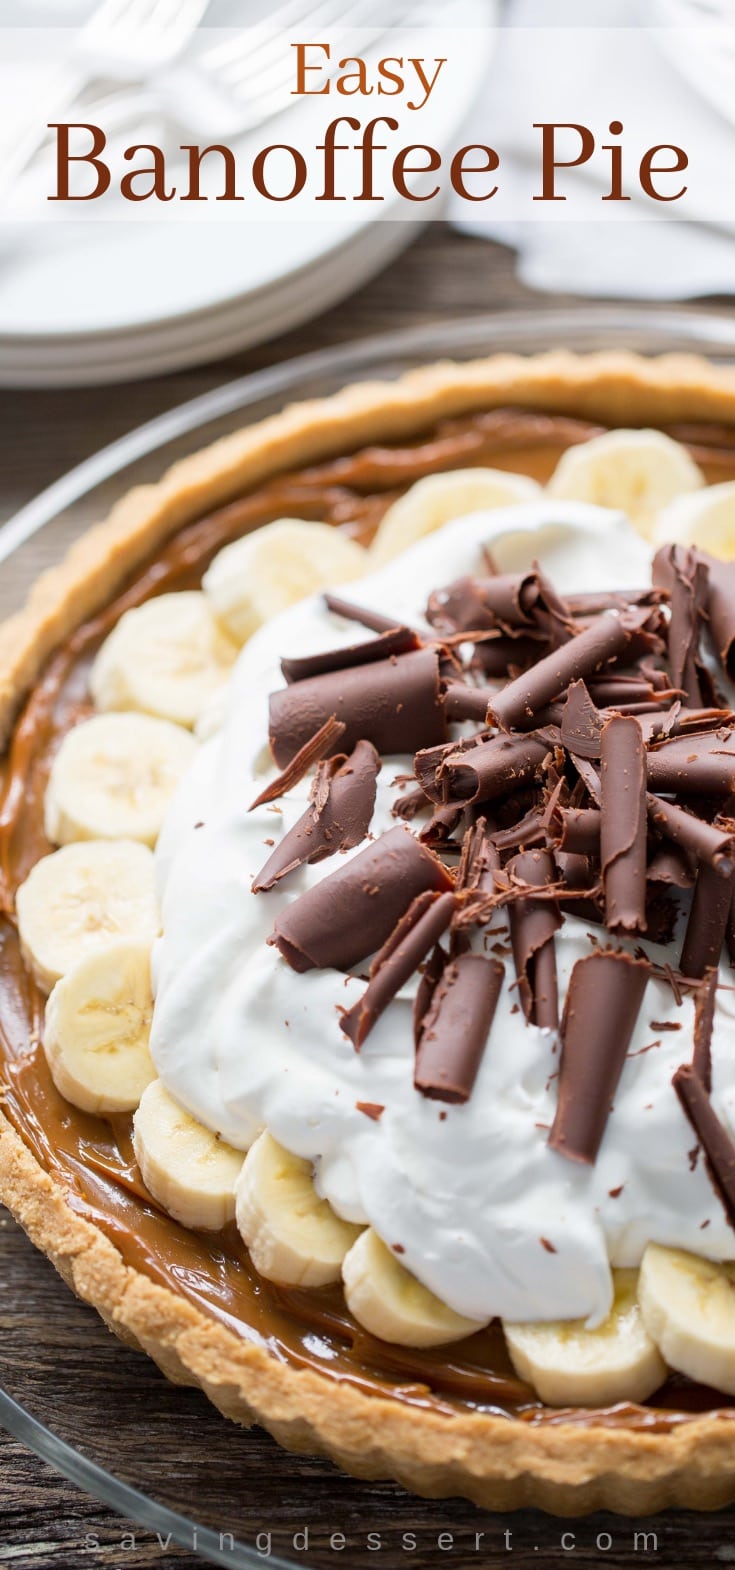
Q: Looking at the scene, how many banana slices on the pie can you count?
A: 13